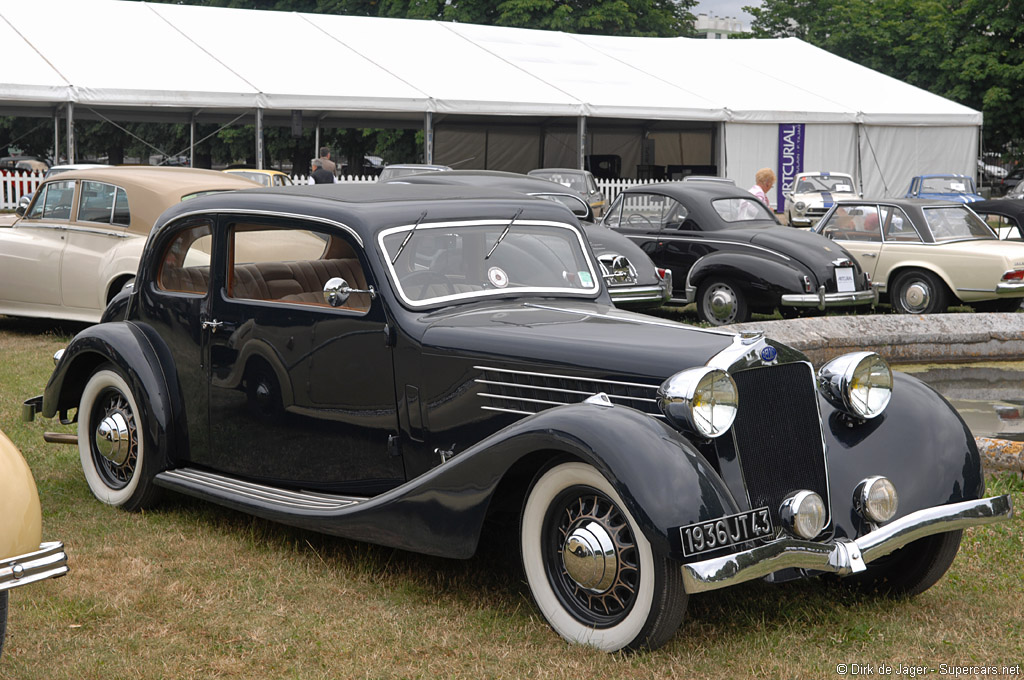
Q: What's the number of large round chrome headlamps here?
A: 2